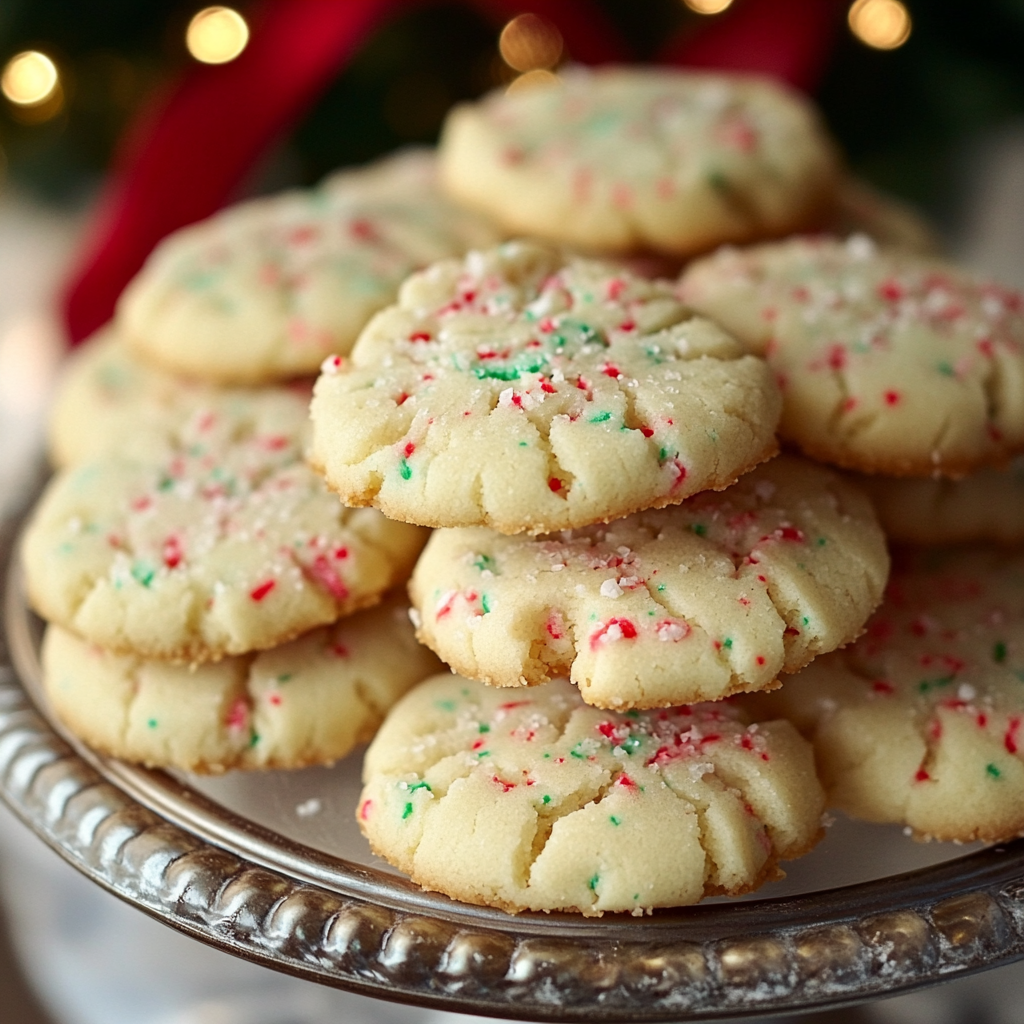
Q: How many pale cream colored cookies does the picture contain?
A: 13